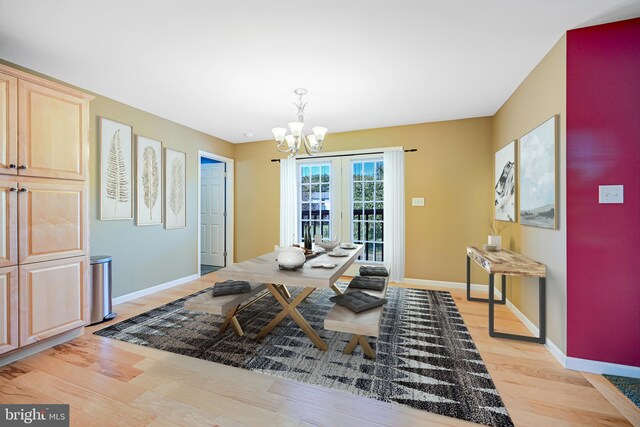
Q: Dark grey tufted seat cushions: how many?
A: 4